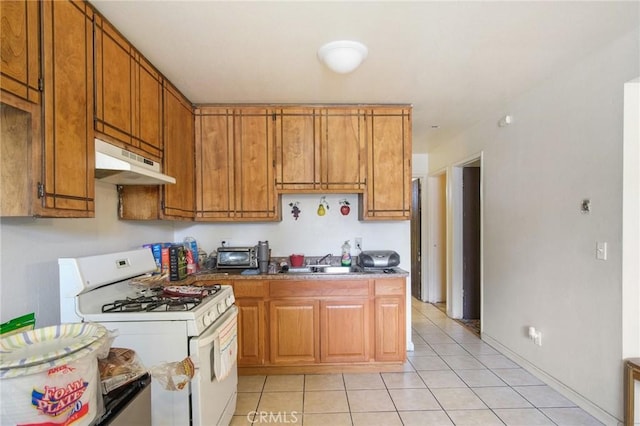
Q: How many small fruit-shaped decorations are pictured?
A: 3